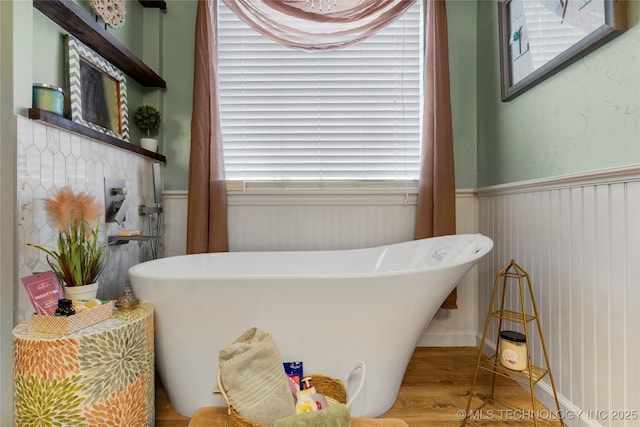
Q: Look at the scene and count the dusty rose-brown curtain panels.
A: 2